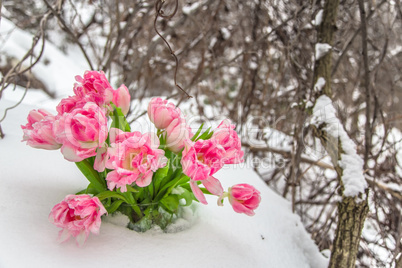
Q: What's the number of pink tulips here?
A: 12